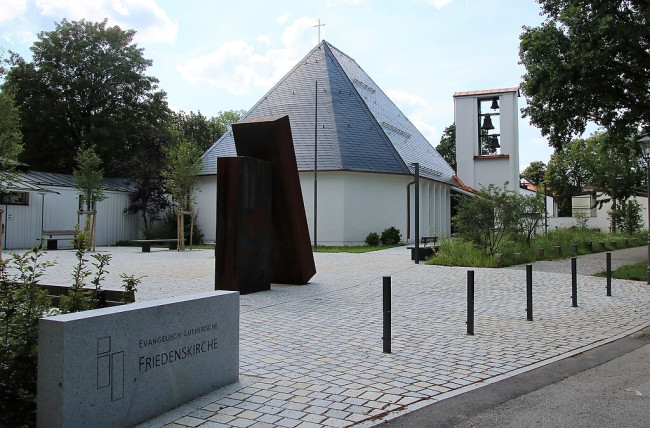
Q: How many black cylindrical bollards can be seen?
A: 5